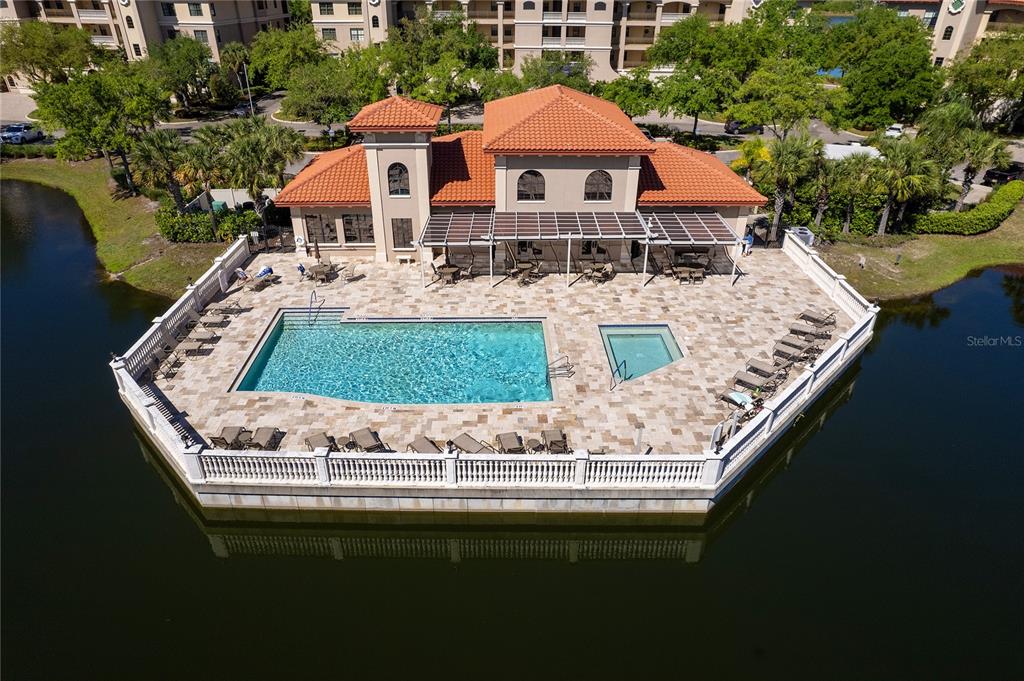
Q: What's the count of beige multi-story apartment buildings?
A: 3